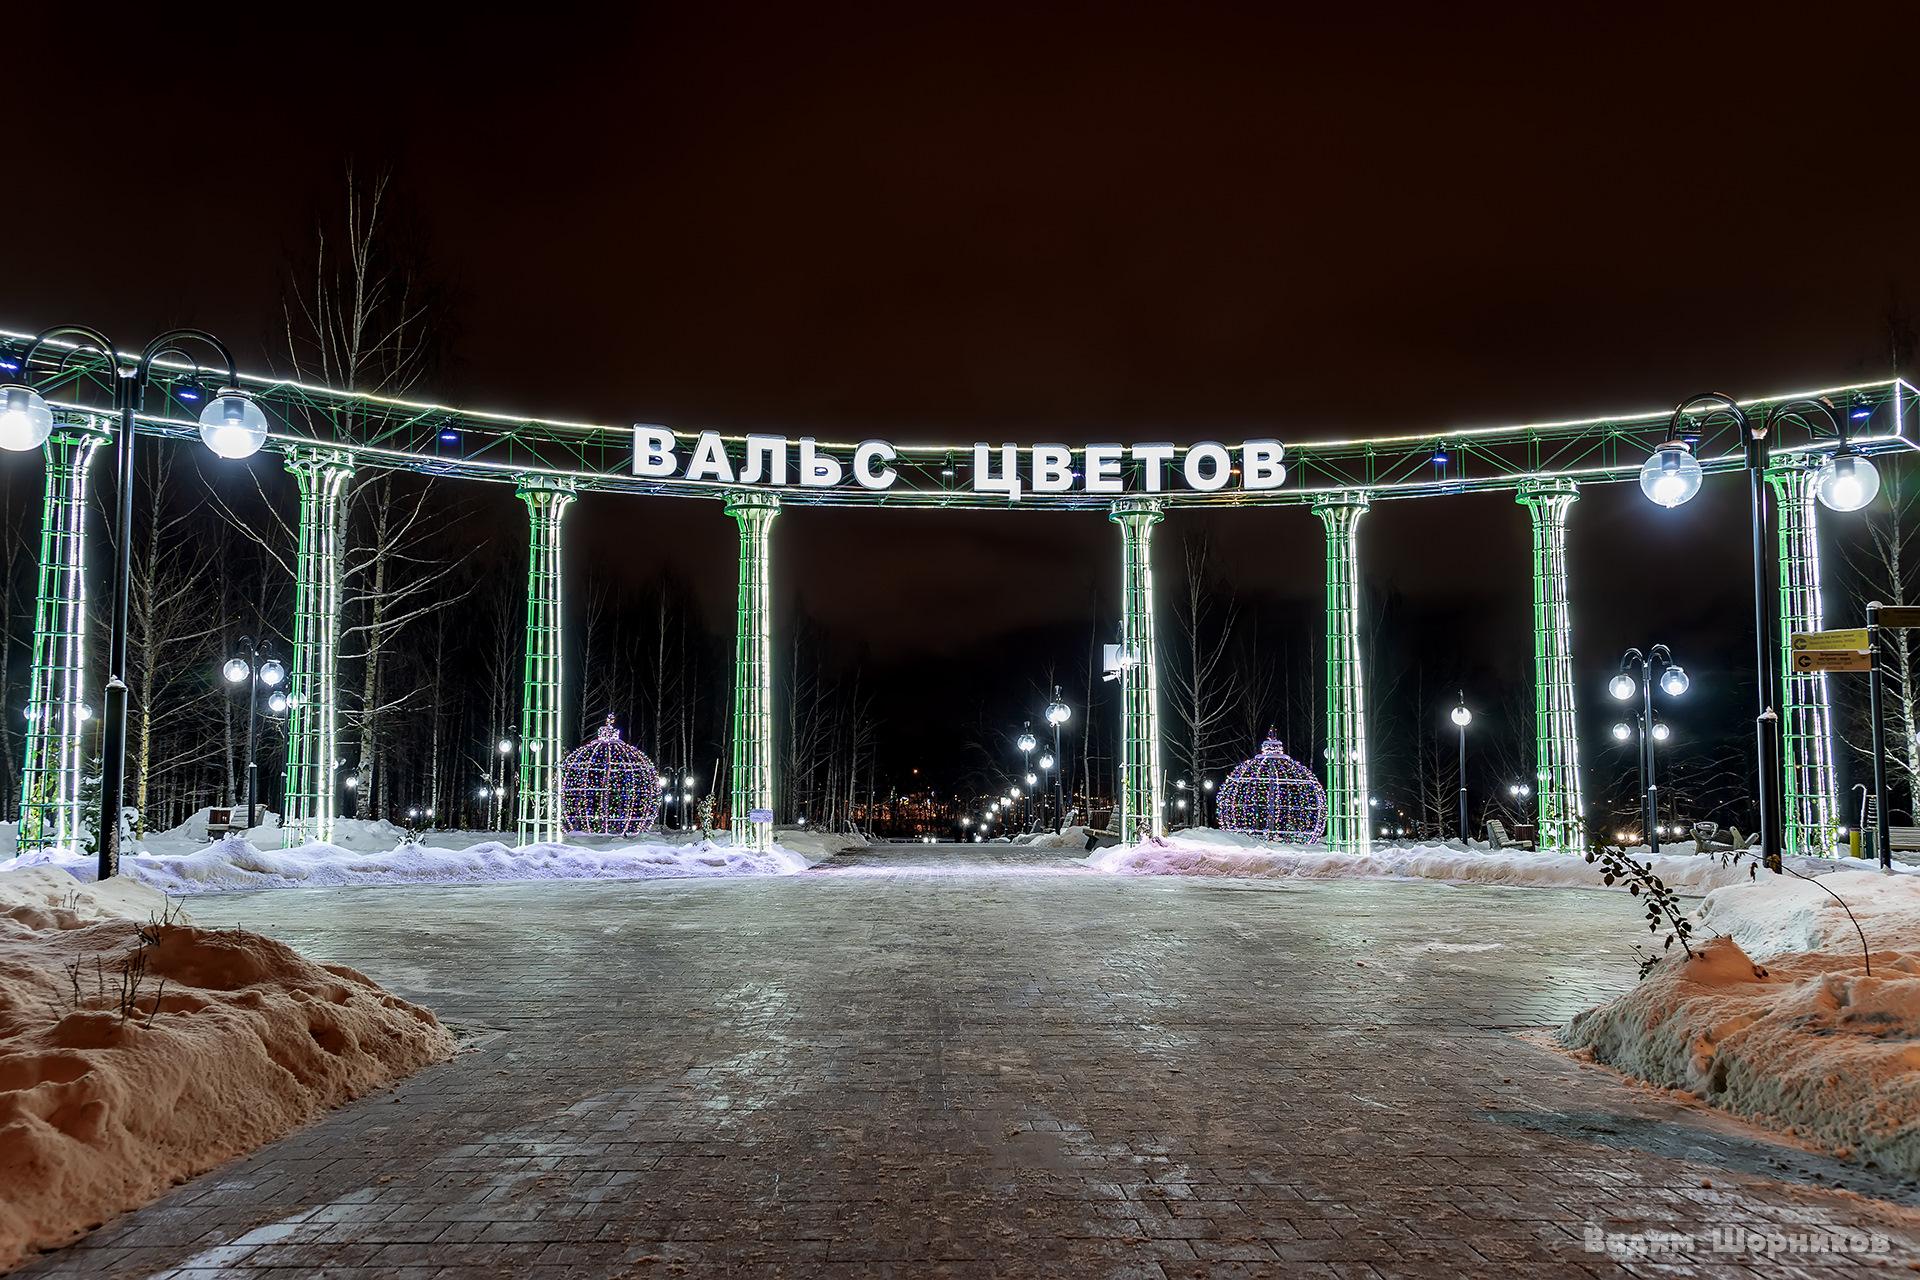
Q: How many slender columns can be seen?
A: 8